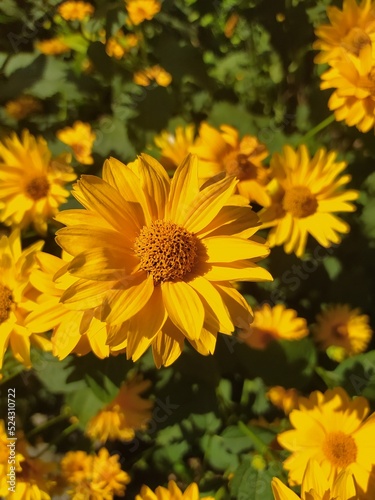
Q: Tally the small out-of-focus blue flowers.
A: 0